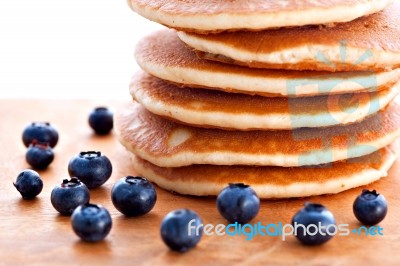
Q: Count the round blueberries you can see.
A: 12